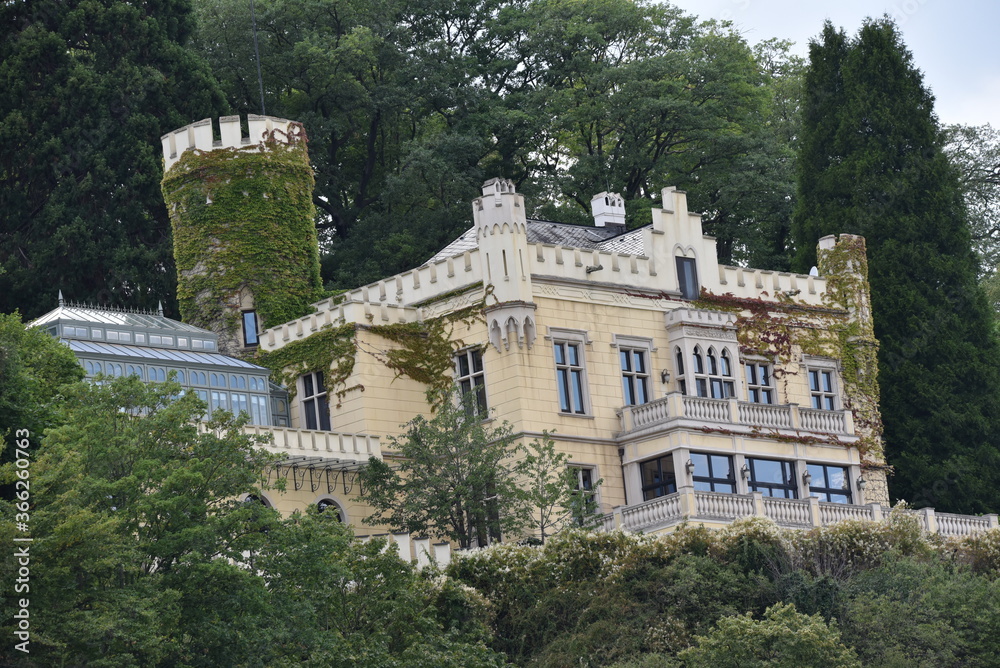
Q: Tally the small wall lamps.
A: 5